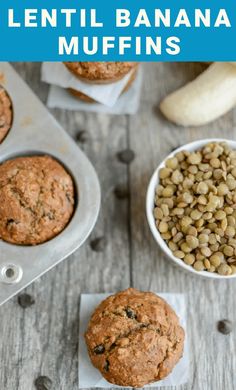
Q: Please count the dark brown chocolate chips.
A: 7